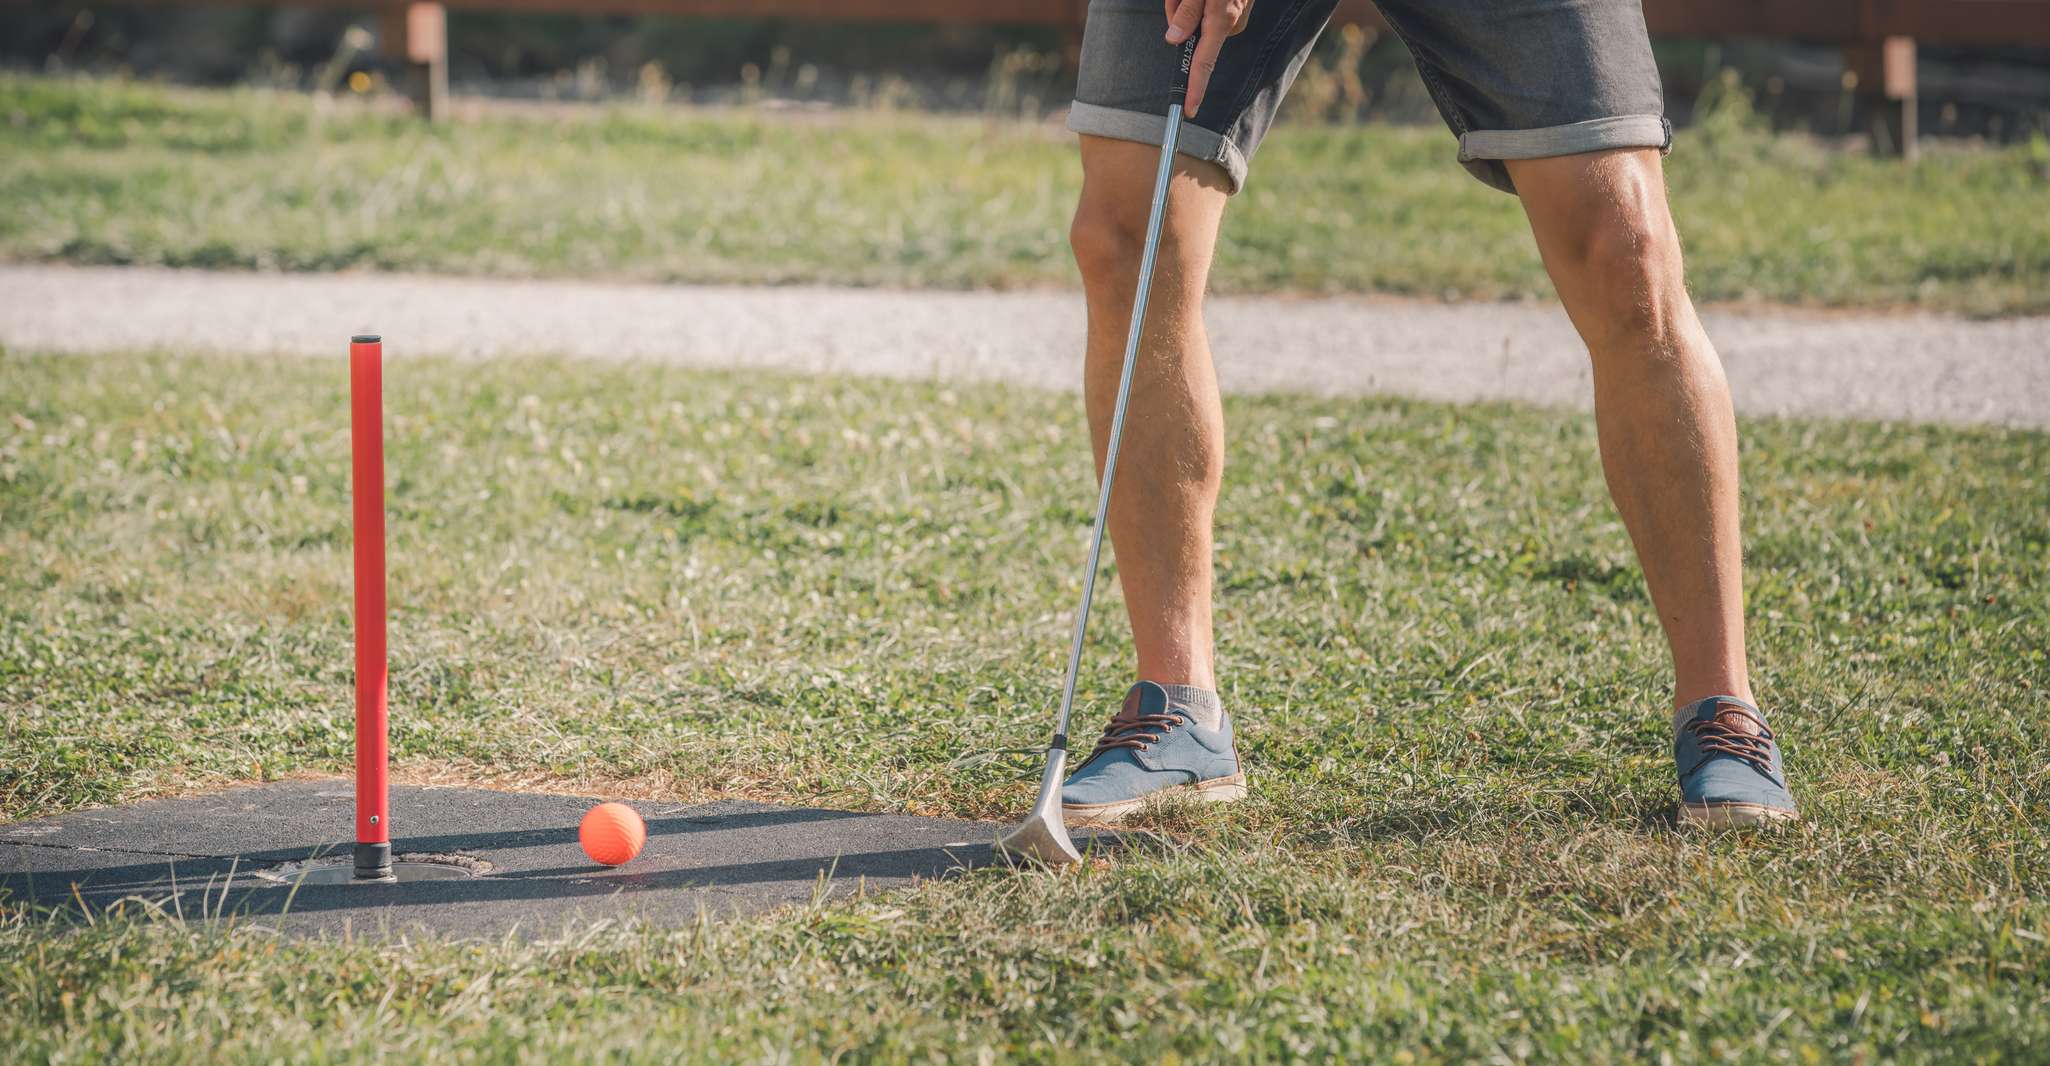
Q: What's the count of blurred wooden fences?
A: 1